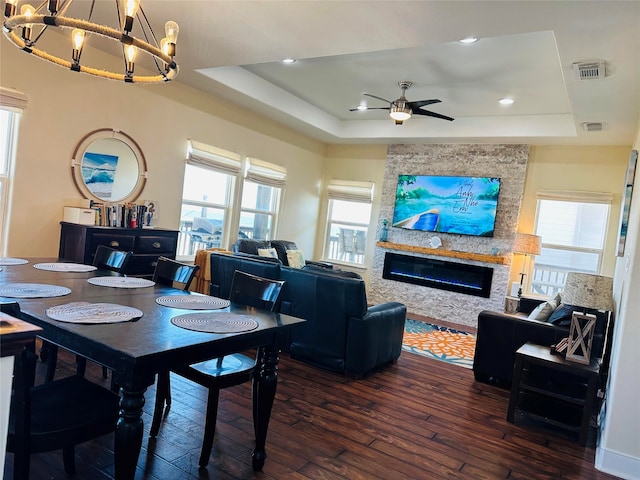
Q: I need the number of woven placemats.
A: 7